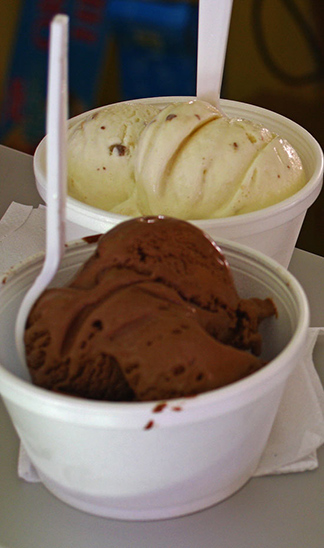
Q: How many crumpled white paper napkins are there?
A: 2